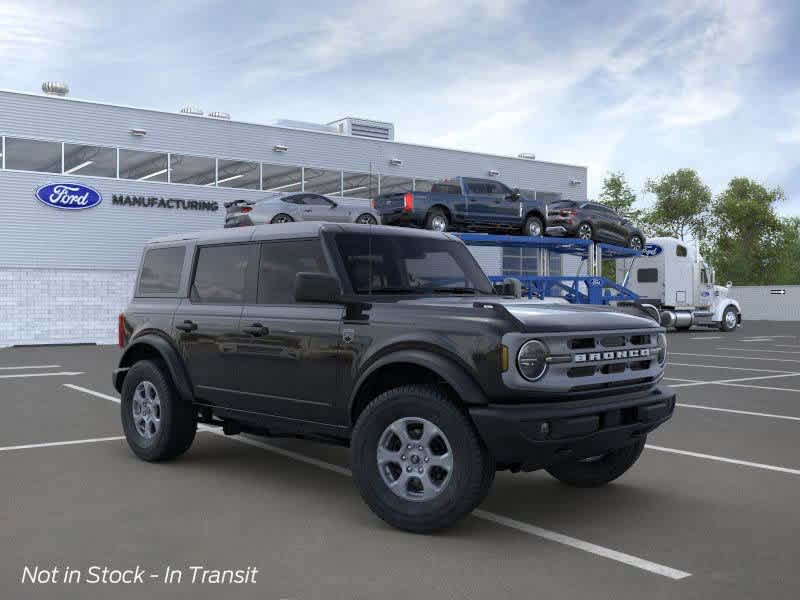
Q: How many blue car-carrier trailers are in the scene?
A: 1